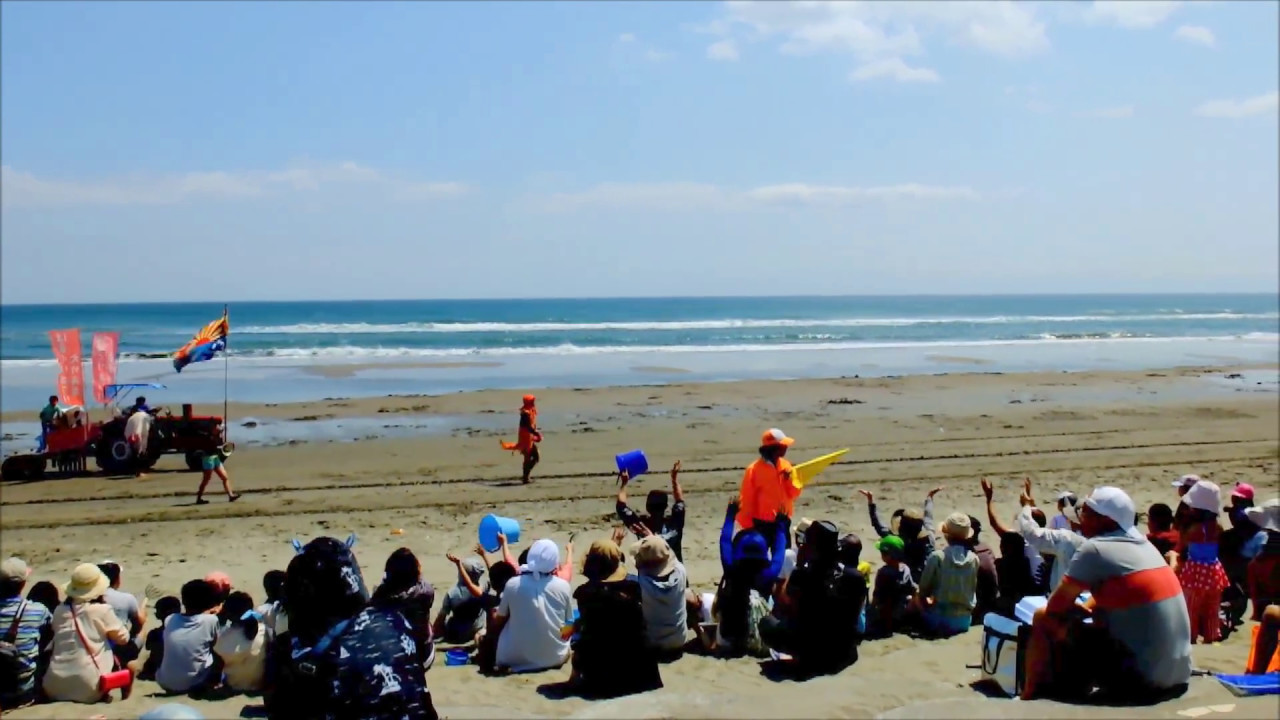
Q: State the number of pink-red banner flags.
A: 2